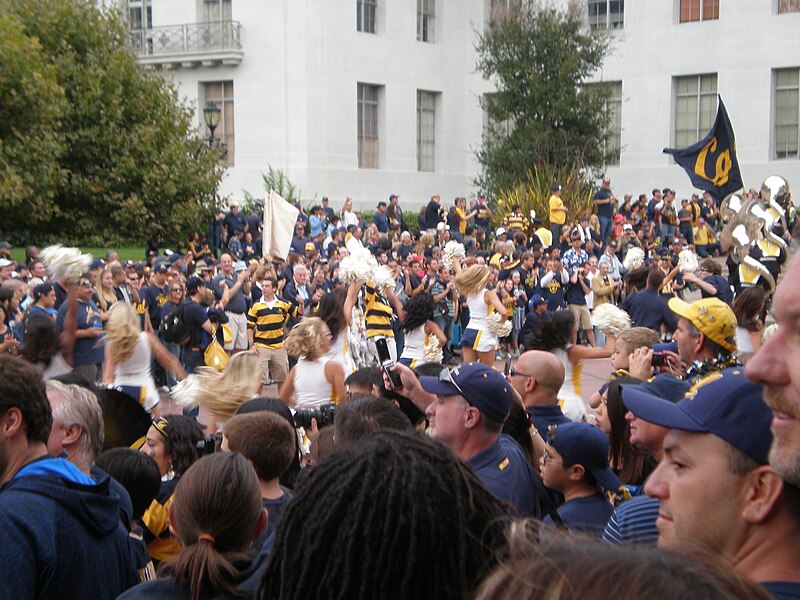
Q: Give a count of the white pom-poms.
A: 11